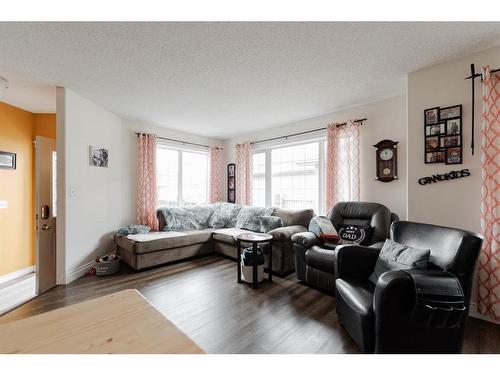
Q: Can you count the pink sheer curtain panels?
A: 5